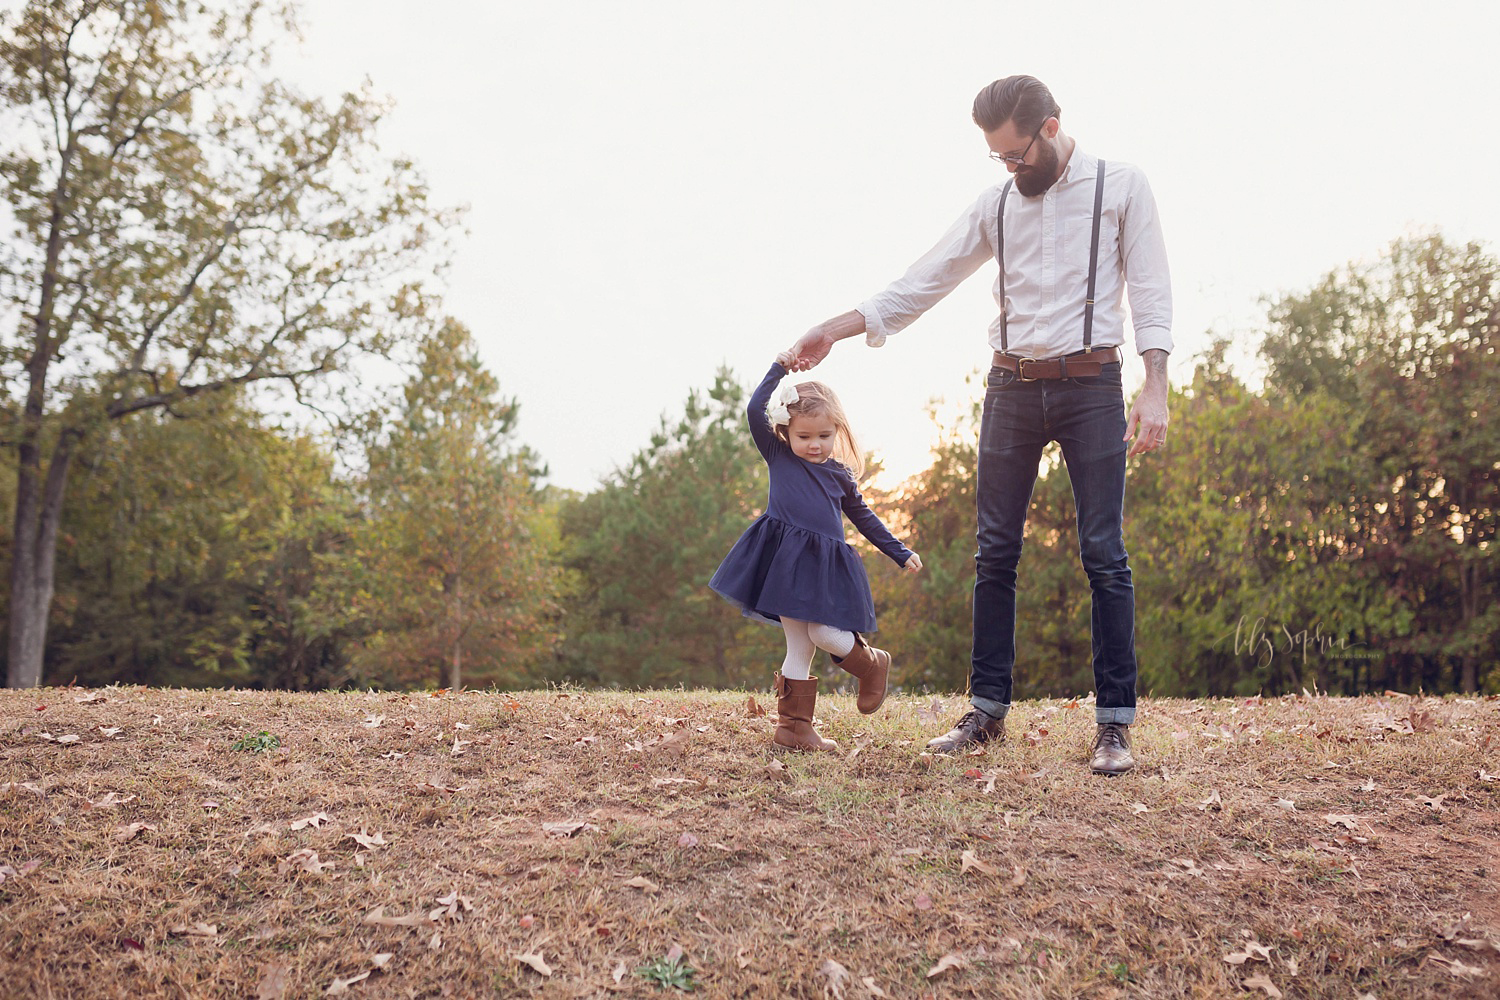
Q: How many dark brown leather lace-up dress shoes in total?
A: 2